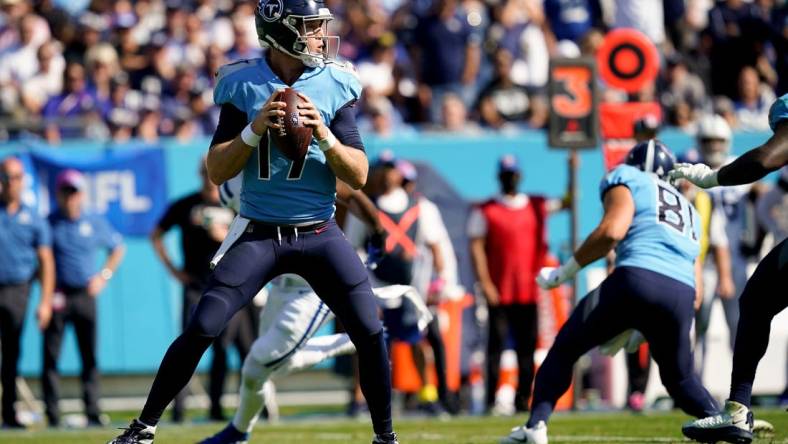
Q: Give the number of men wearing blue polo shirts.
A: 2